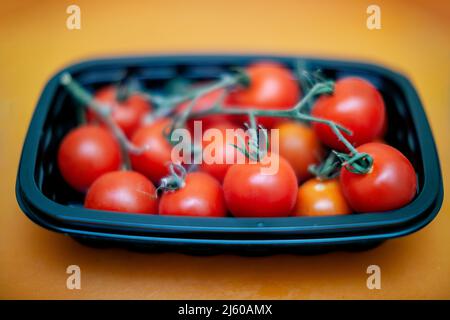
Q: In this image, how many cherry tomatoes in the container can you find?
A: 13